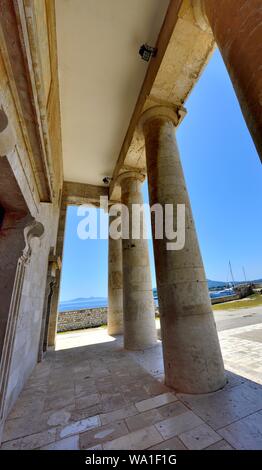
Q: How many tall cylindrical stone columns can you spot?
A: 4